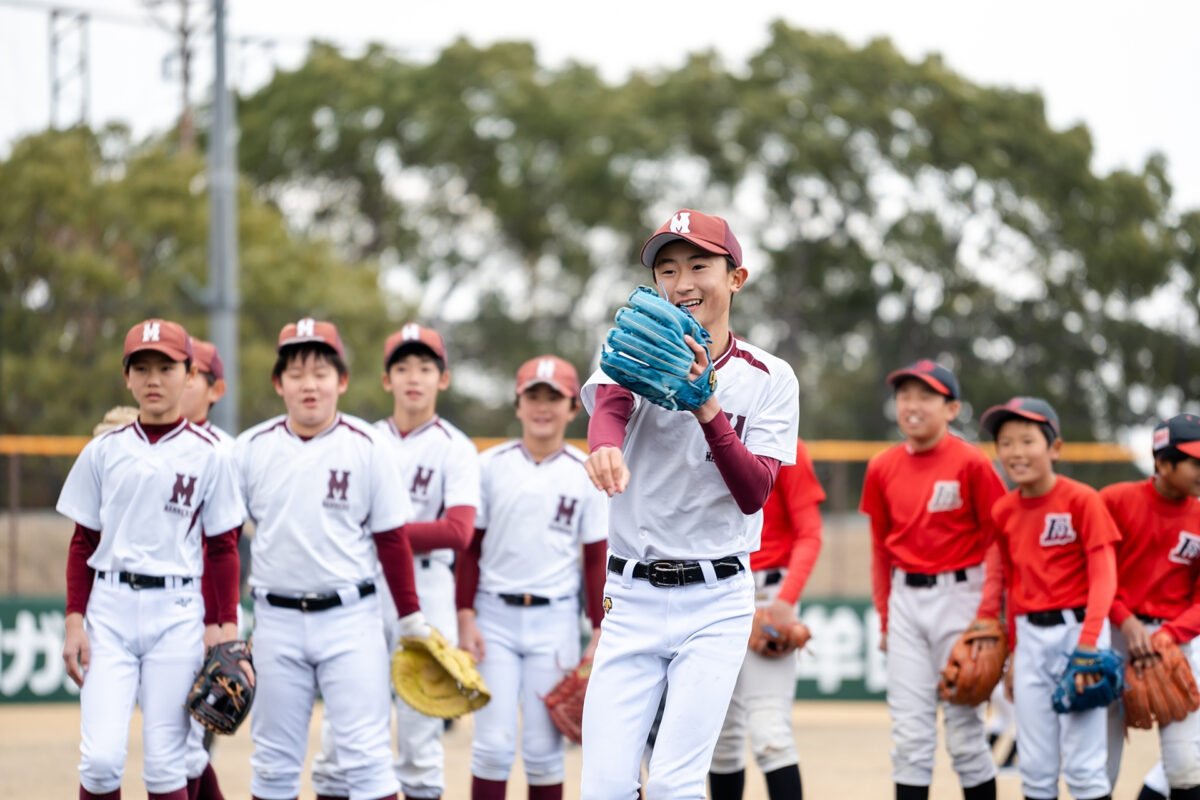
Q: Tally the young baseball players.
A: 10